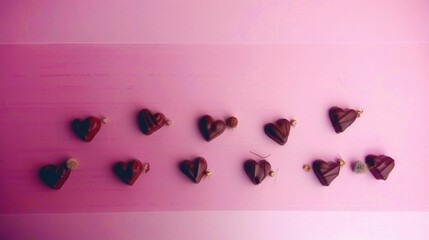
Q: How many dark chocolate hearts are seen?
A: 11